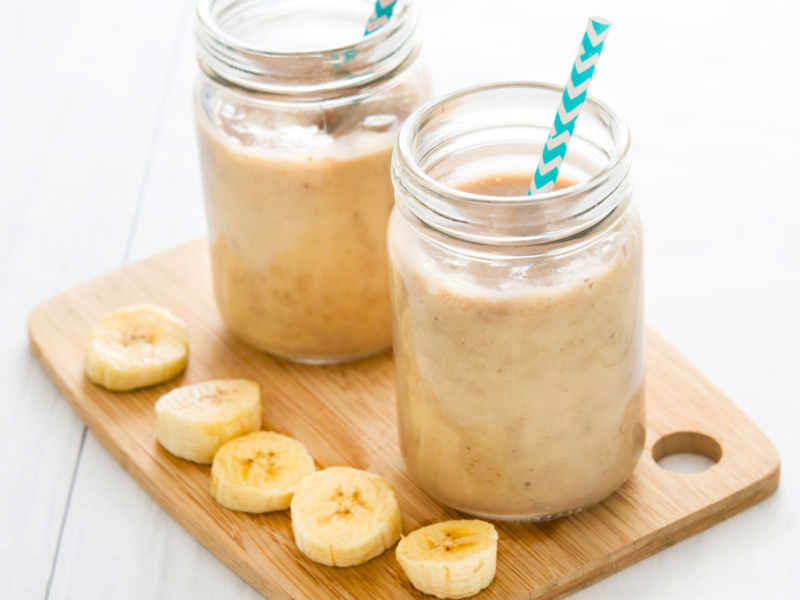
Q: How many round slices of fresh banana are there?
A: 5